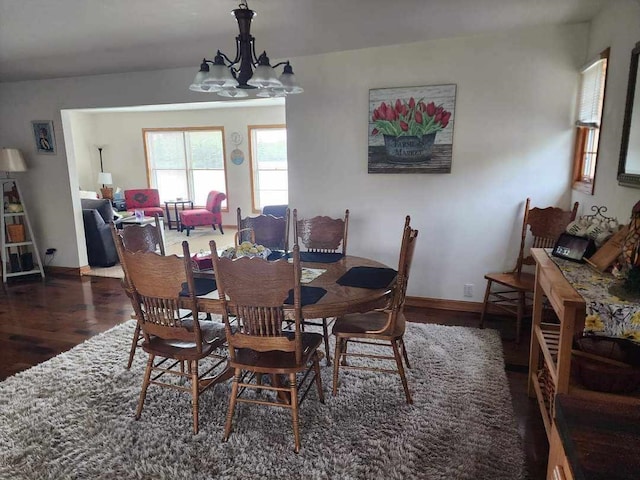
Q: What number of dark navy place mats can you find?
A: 5